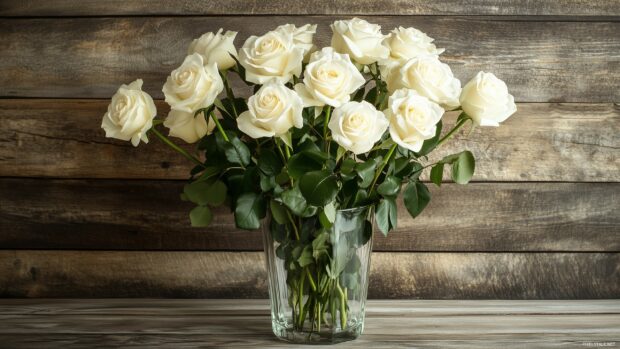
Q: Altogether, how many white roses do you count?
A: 14